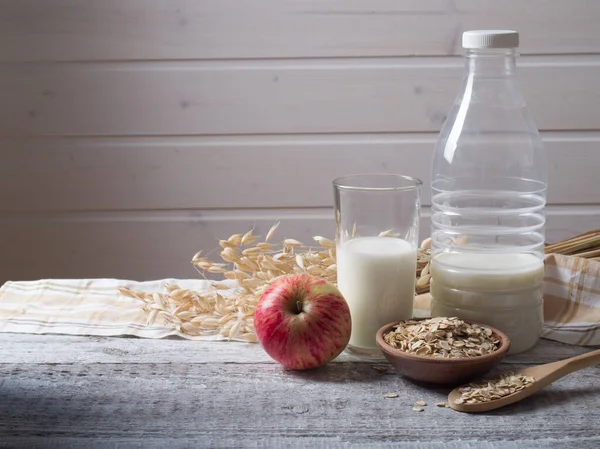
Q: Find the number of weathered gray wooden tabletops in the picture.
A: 1